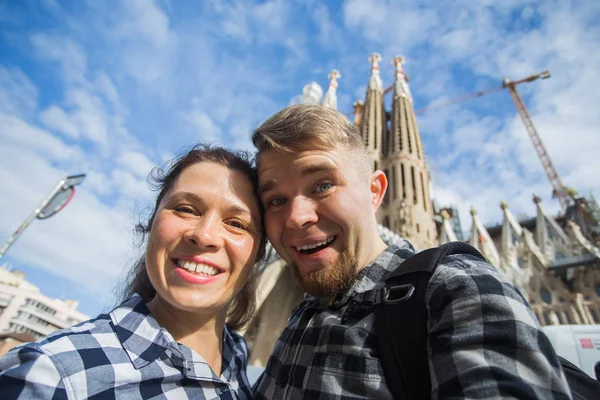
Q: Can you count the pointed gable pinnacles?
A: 4